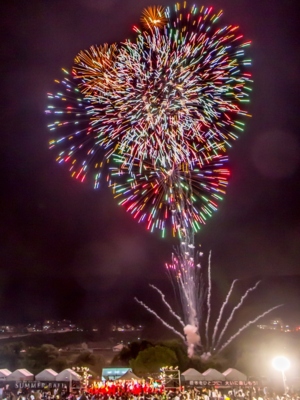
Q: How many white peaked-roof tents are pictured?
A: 7